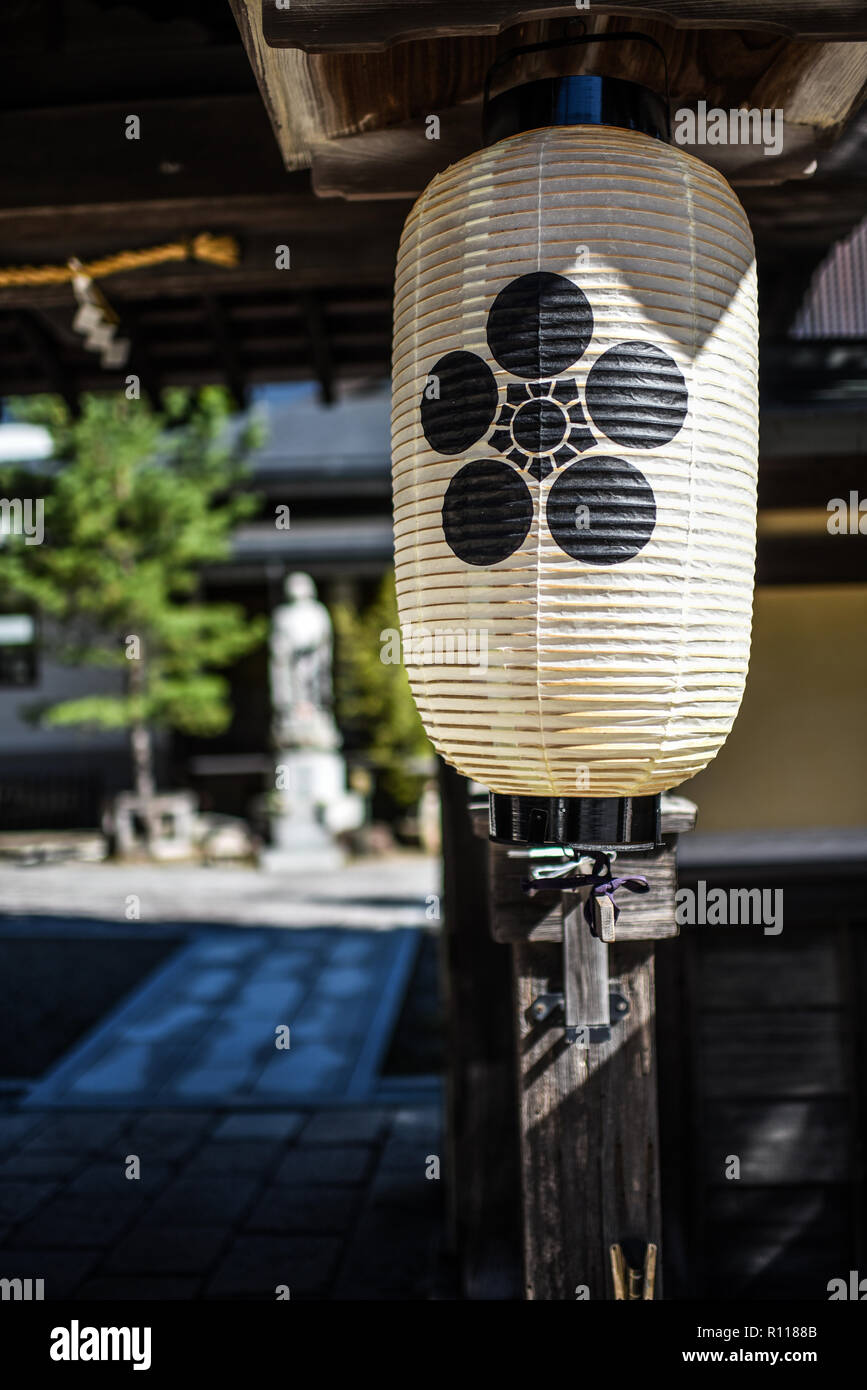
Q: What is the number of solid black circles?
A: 6